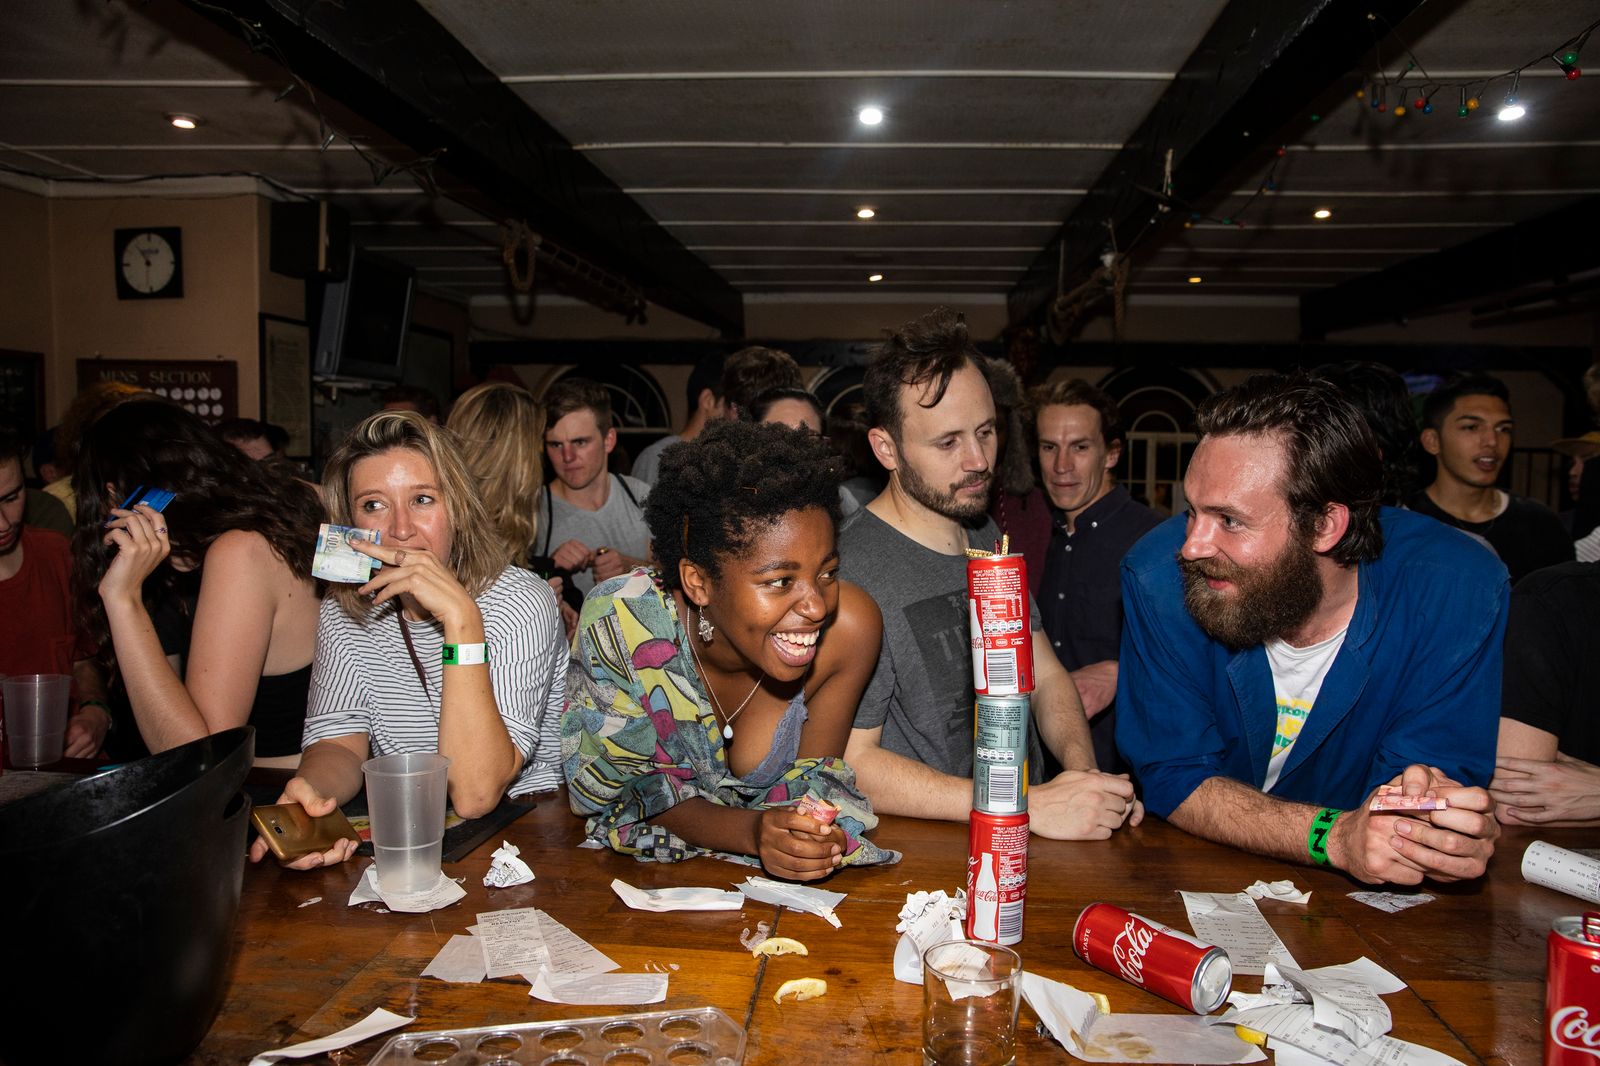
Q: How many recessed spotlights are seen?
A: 7